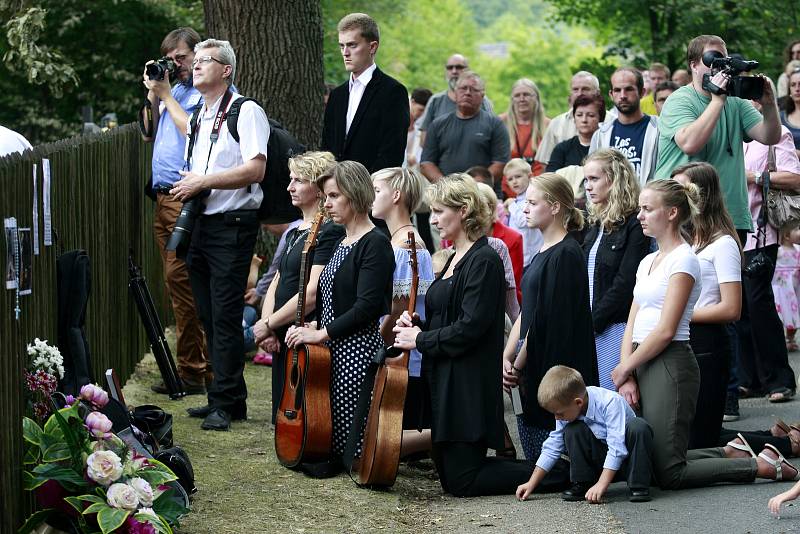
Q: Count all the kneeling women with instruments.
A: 2